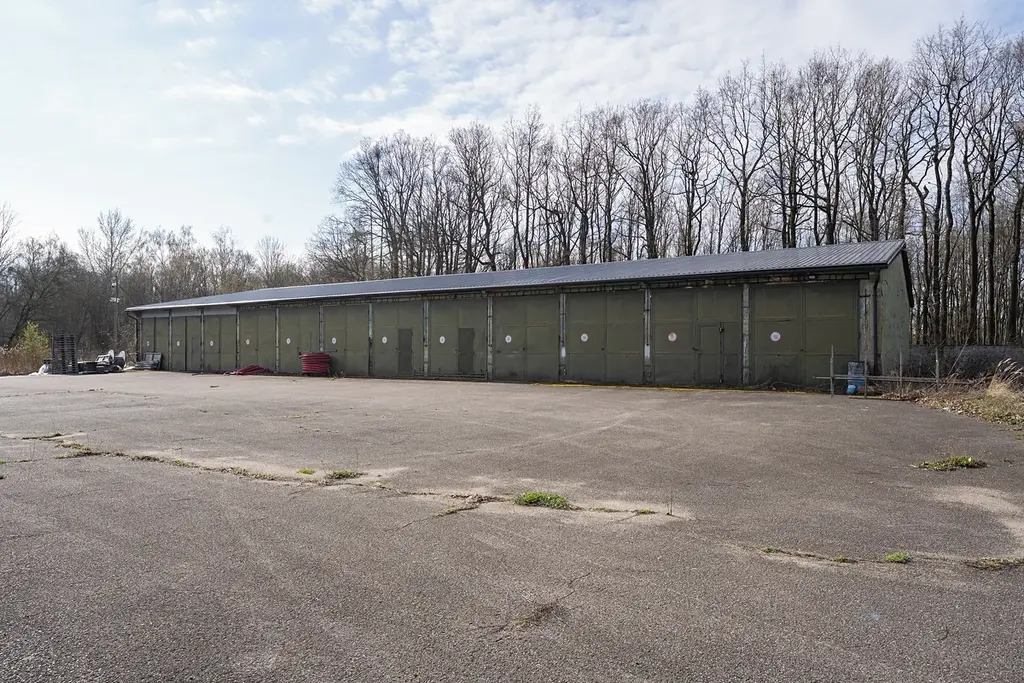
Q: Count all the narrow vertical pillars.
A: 11